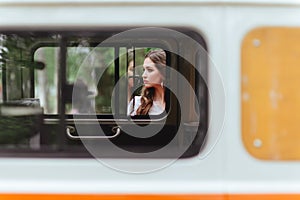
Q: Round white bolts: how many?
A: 2